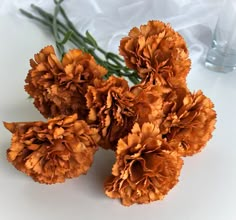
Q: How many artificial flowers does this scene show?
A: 6